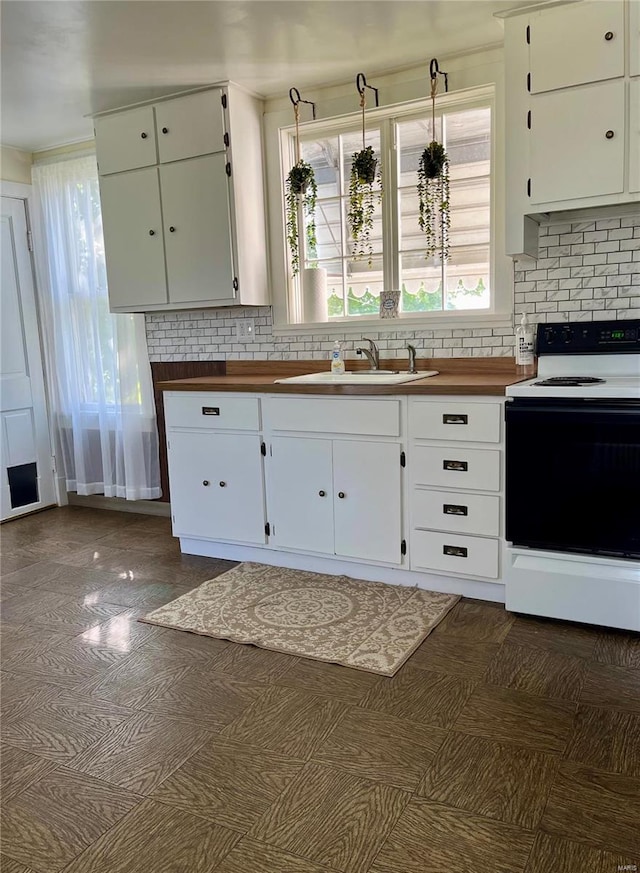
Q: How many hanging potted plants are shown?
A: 3